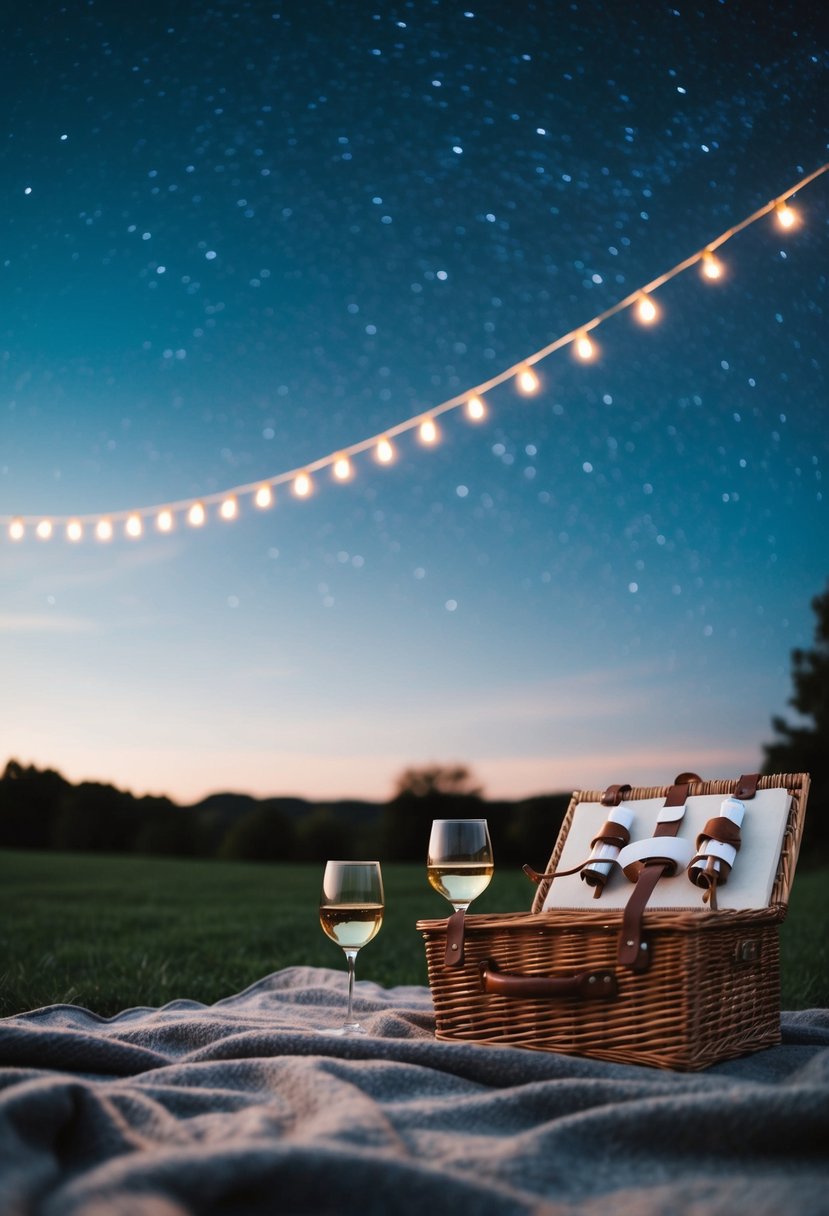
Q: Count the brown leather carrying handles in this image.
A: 1